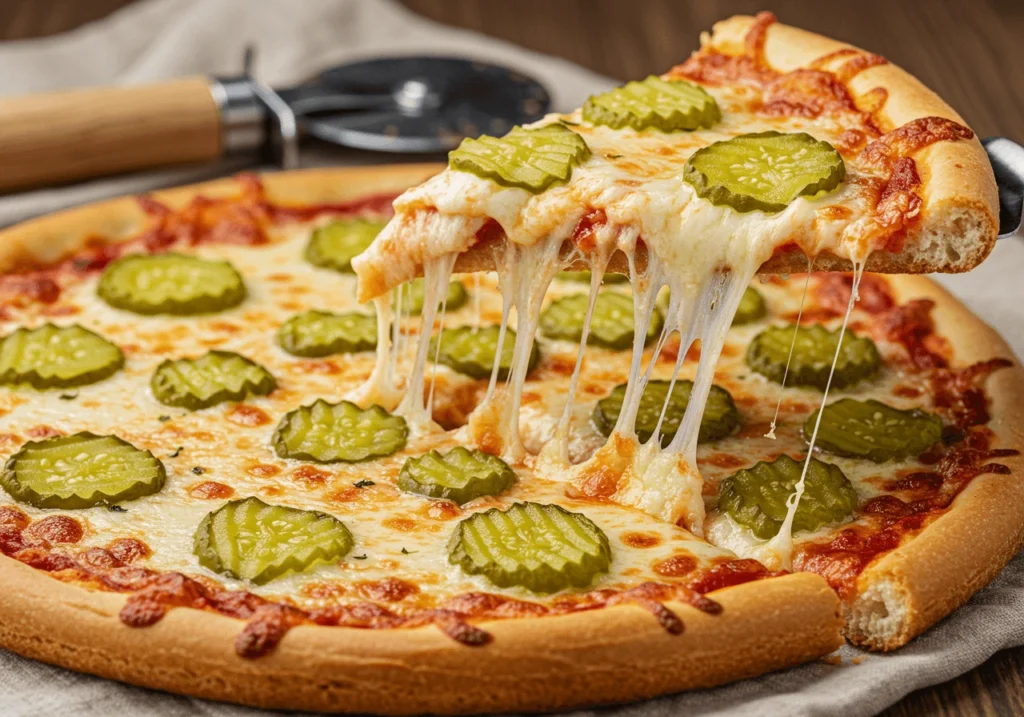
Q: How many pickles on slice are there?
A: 3